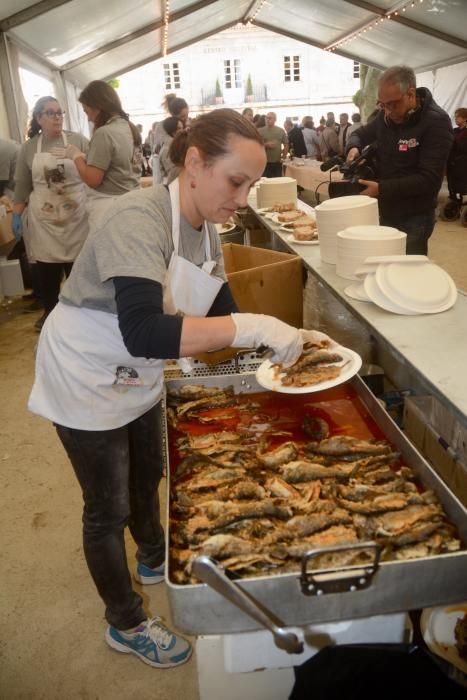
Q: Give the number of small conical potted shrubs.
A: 2